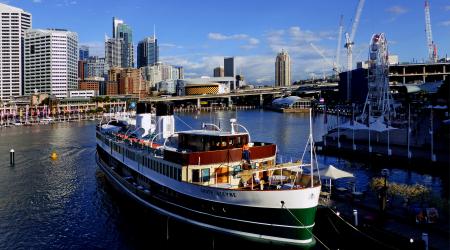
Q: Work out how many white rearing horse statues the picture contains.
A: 0